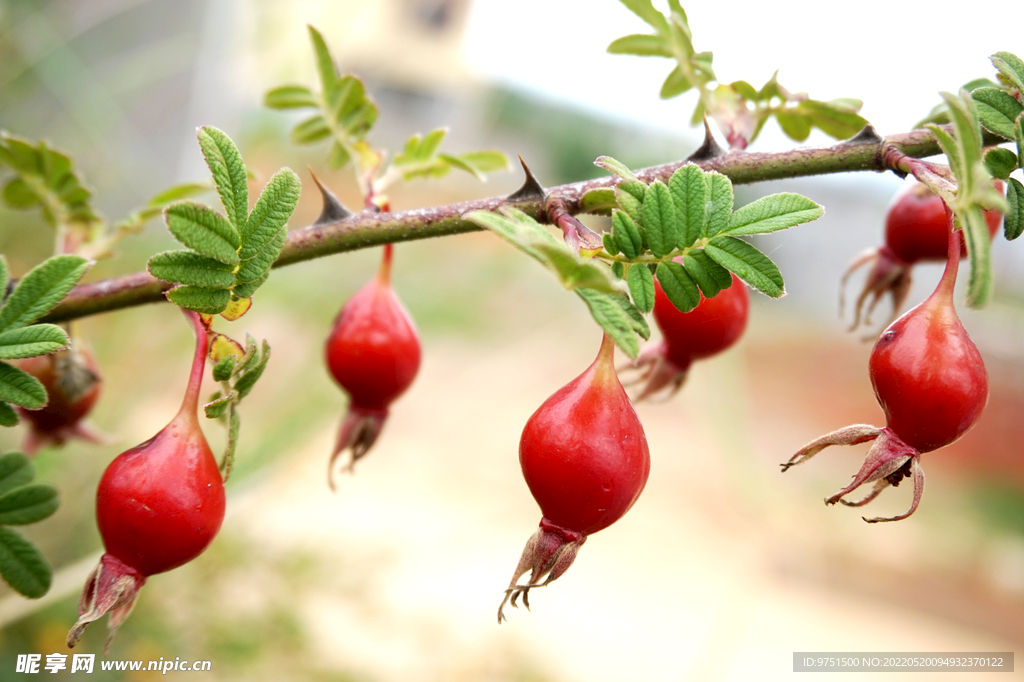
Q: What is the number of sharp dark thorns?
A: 4